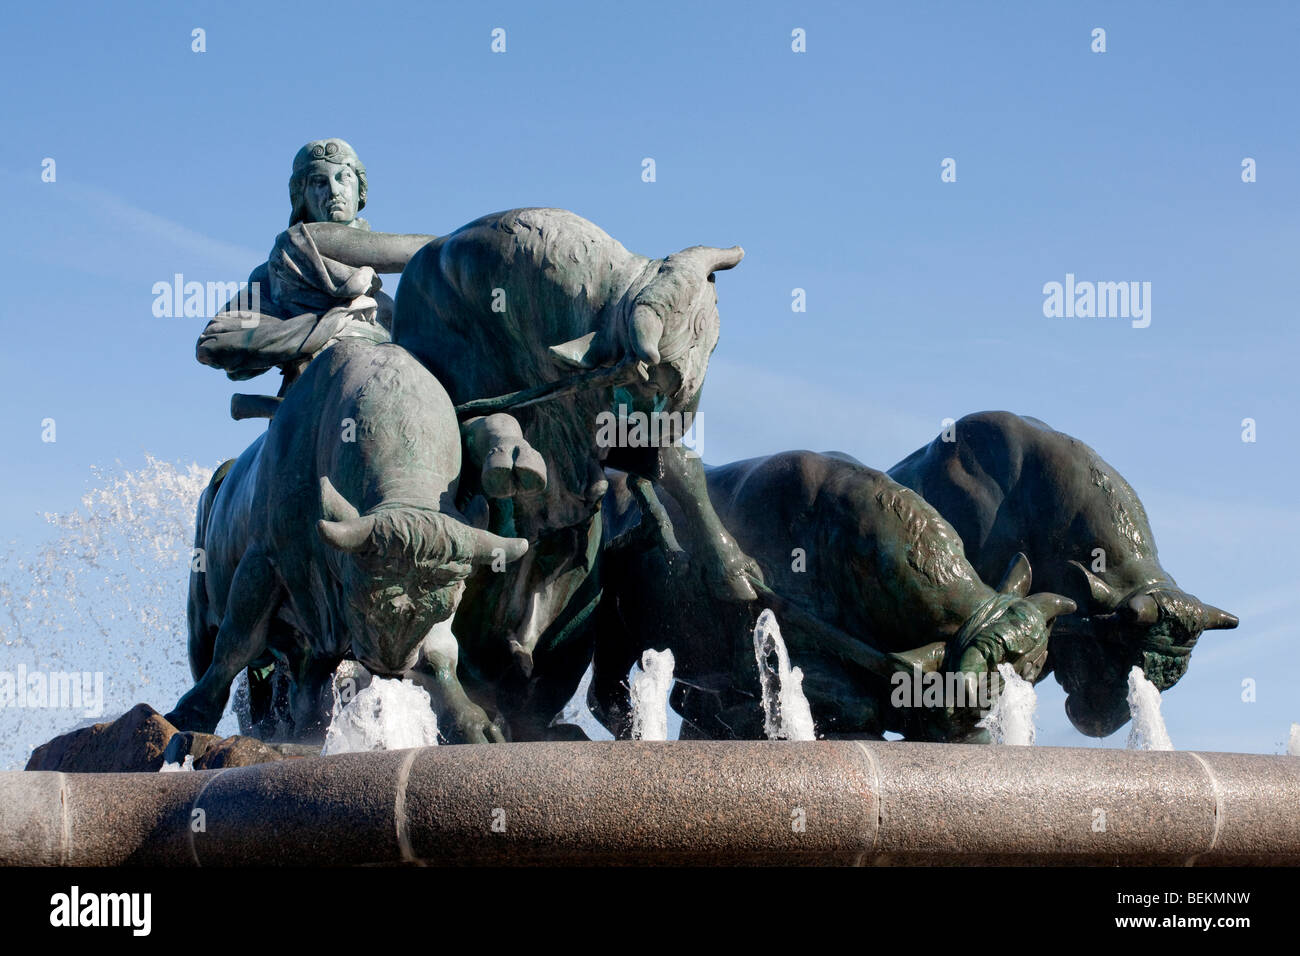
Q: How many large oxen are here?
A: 4